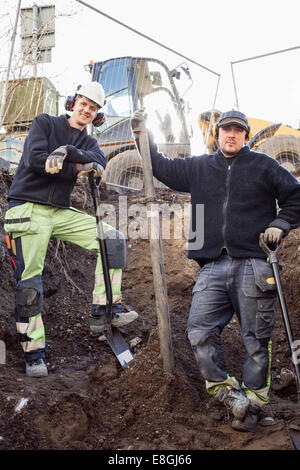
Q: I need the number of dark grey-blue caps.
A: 1